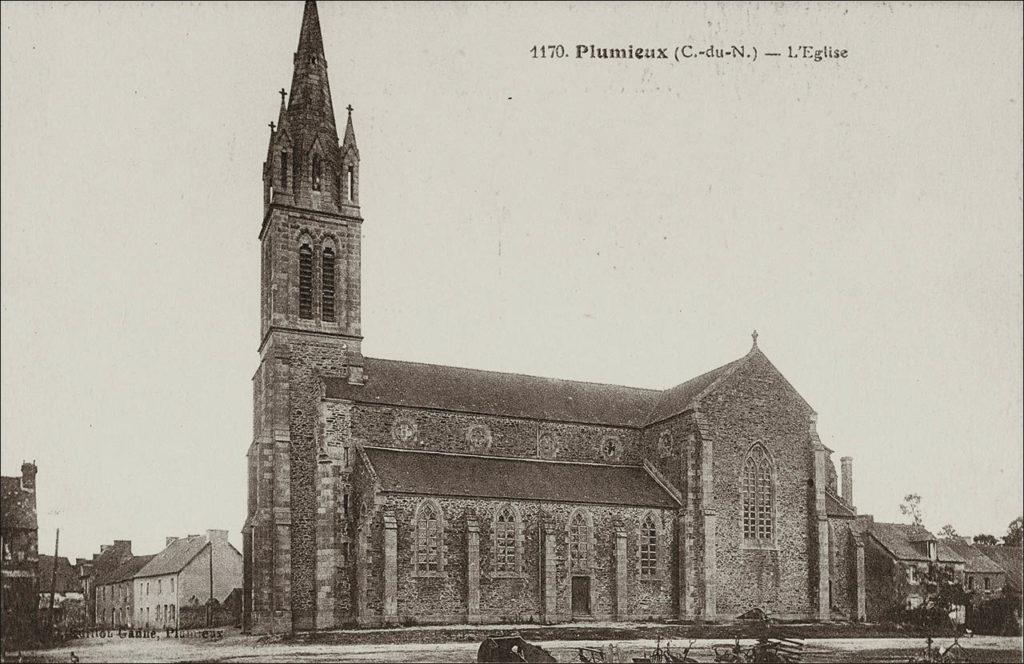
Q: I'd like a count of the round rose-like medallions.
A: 5